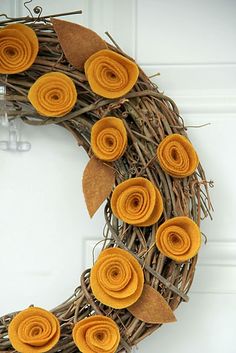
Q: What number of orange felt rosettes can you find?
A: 10